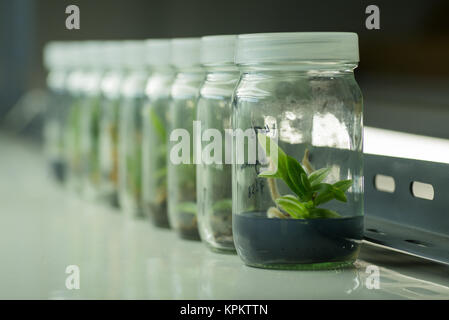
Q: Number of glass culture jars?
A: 9